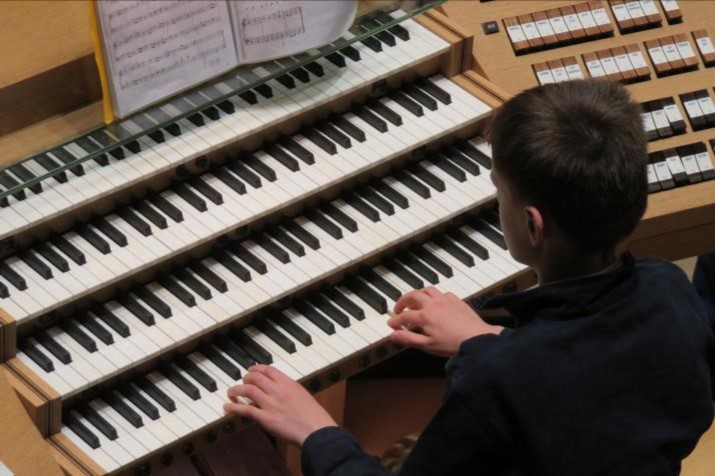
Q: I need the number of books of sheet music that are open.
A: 1